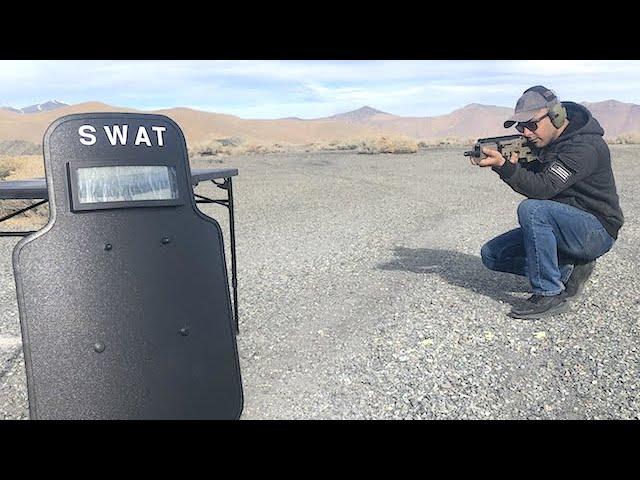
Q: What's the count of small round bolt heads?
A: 4